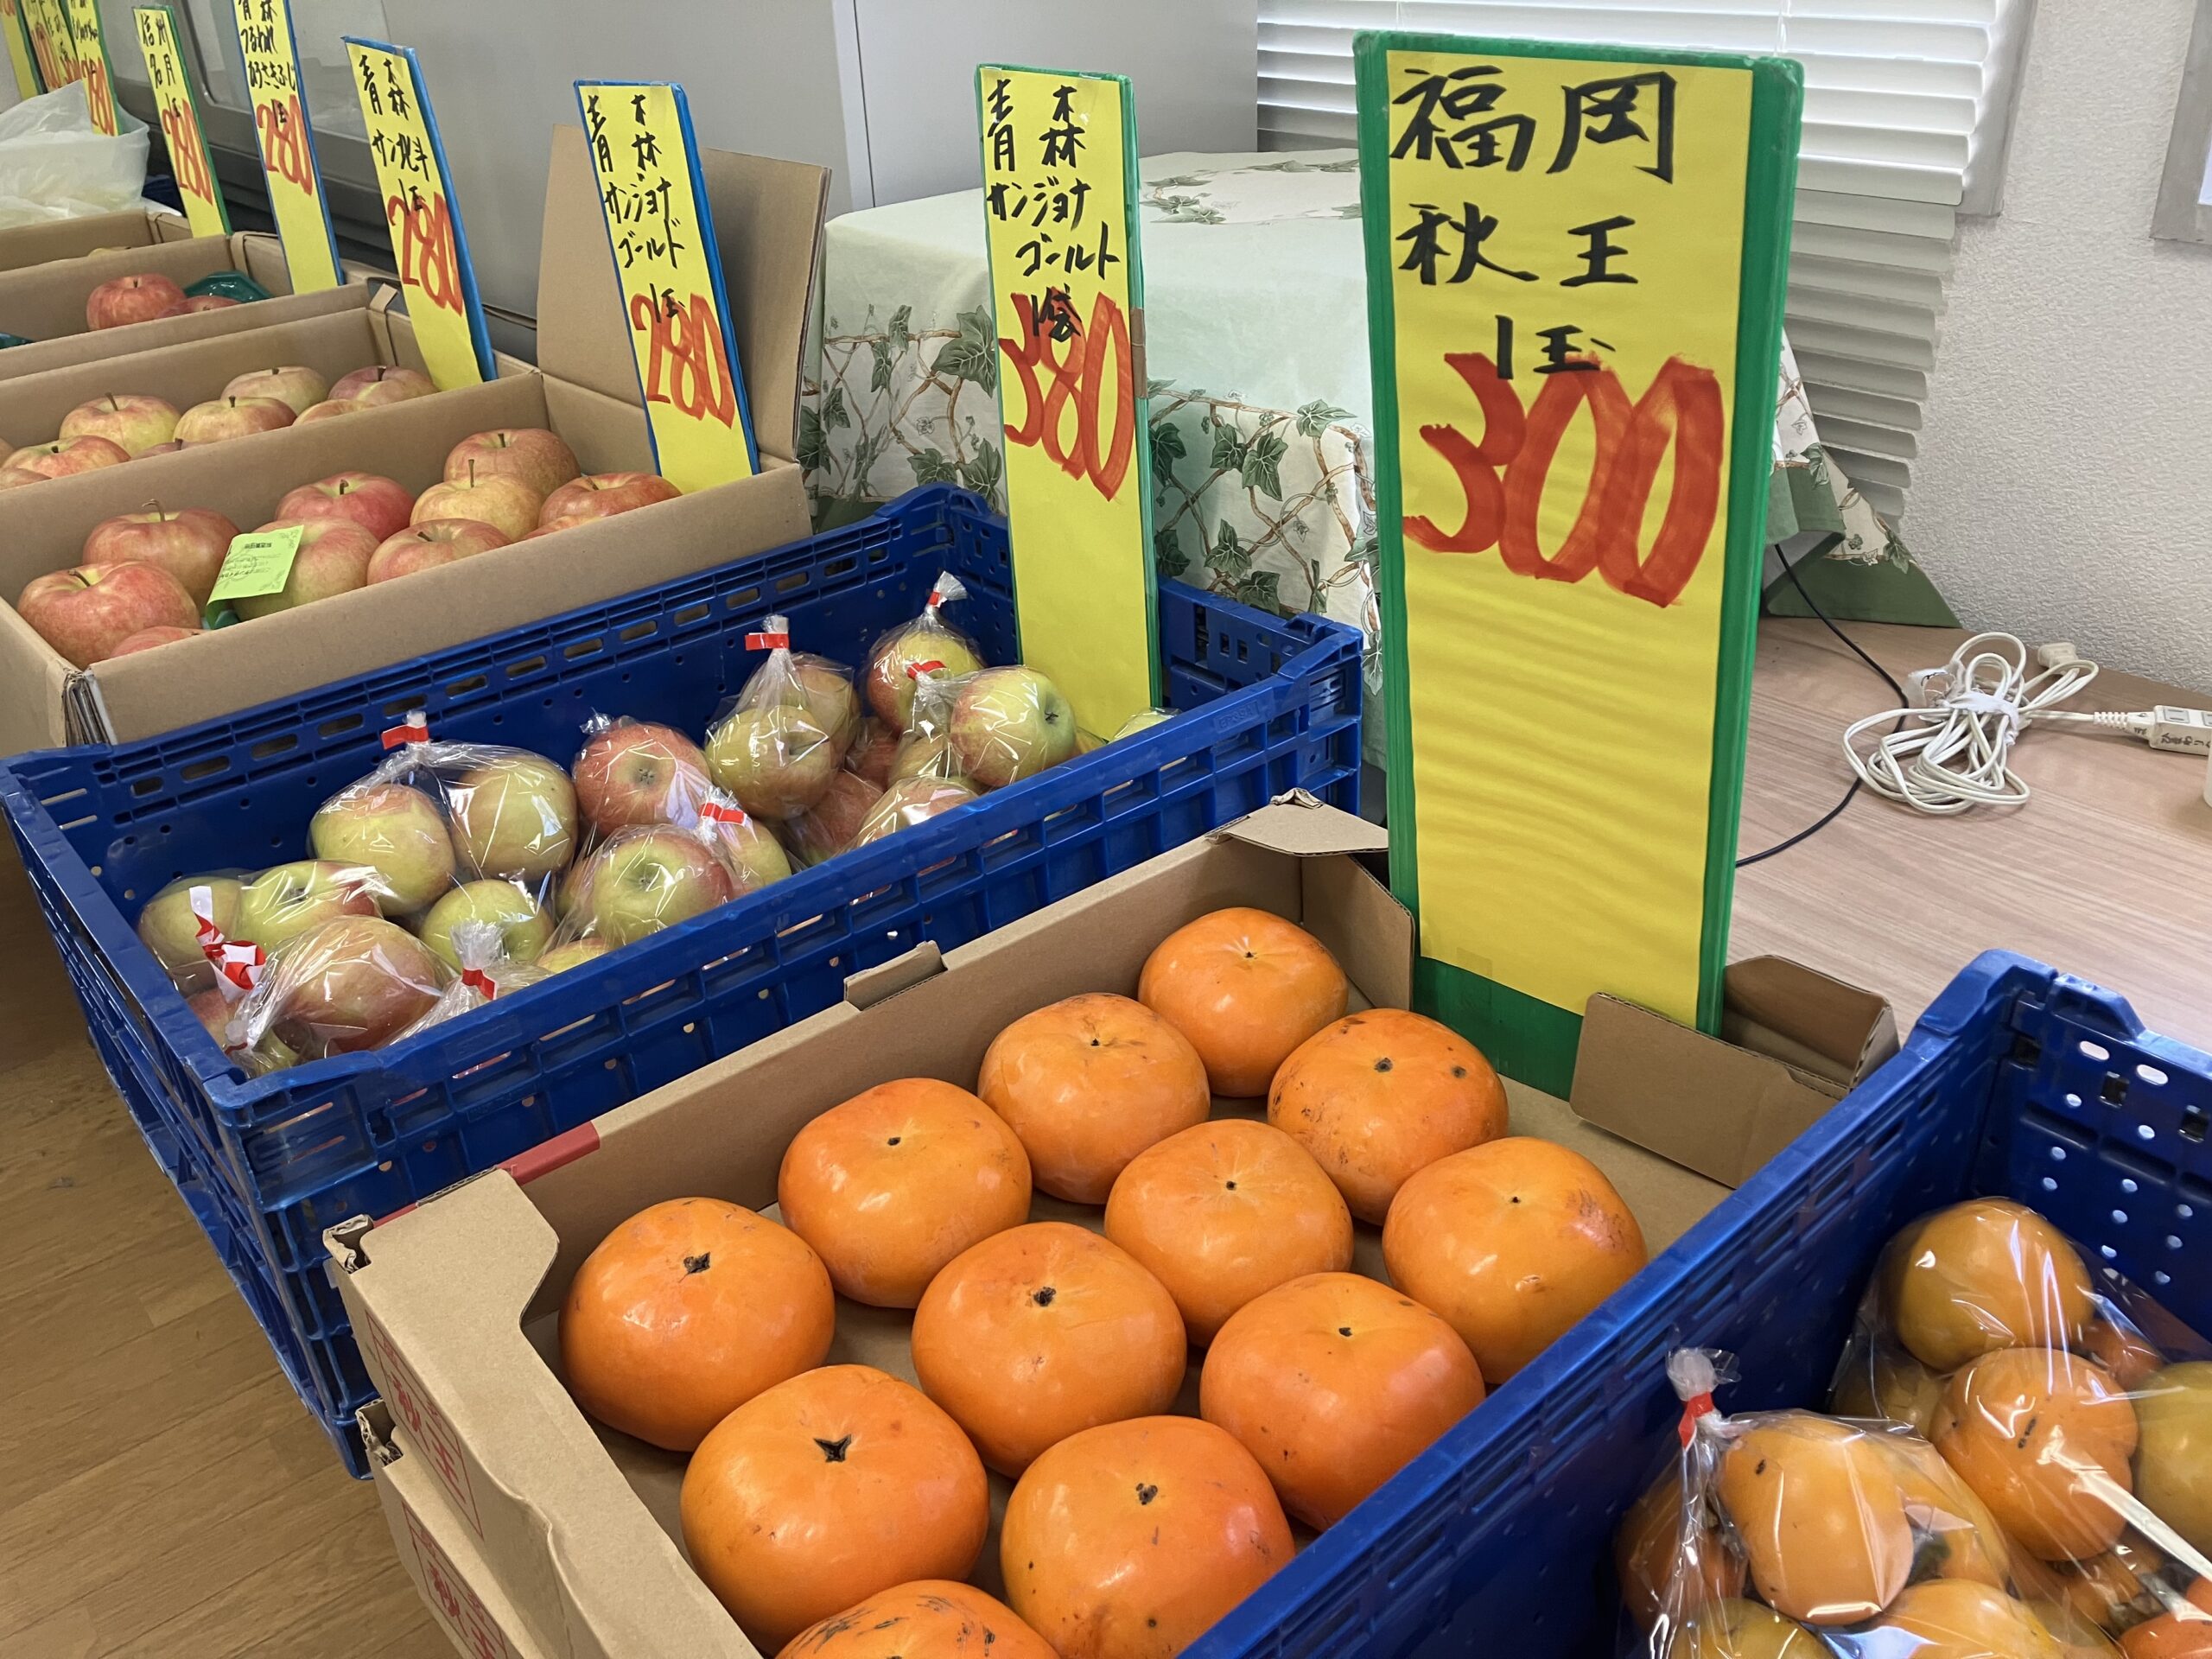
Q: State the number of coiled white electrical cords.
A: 1